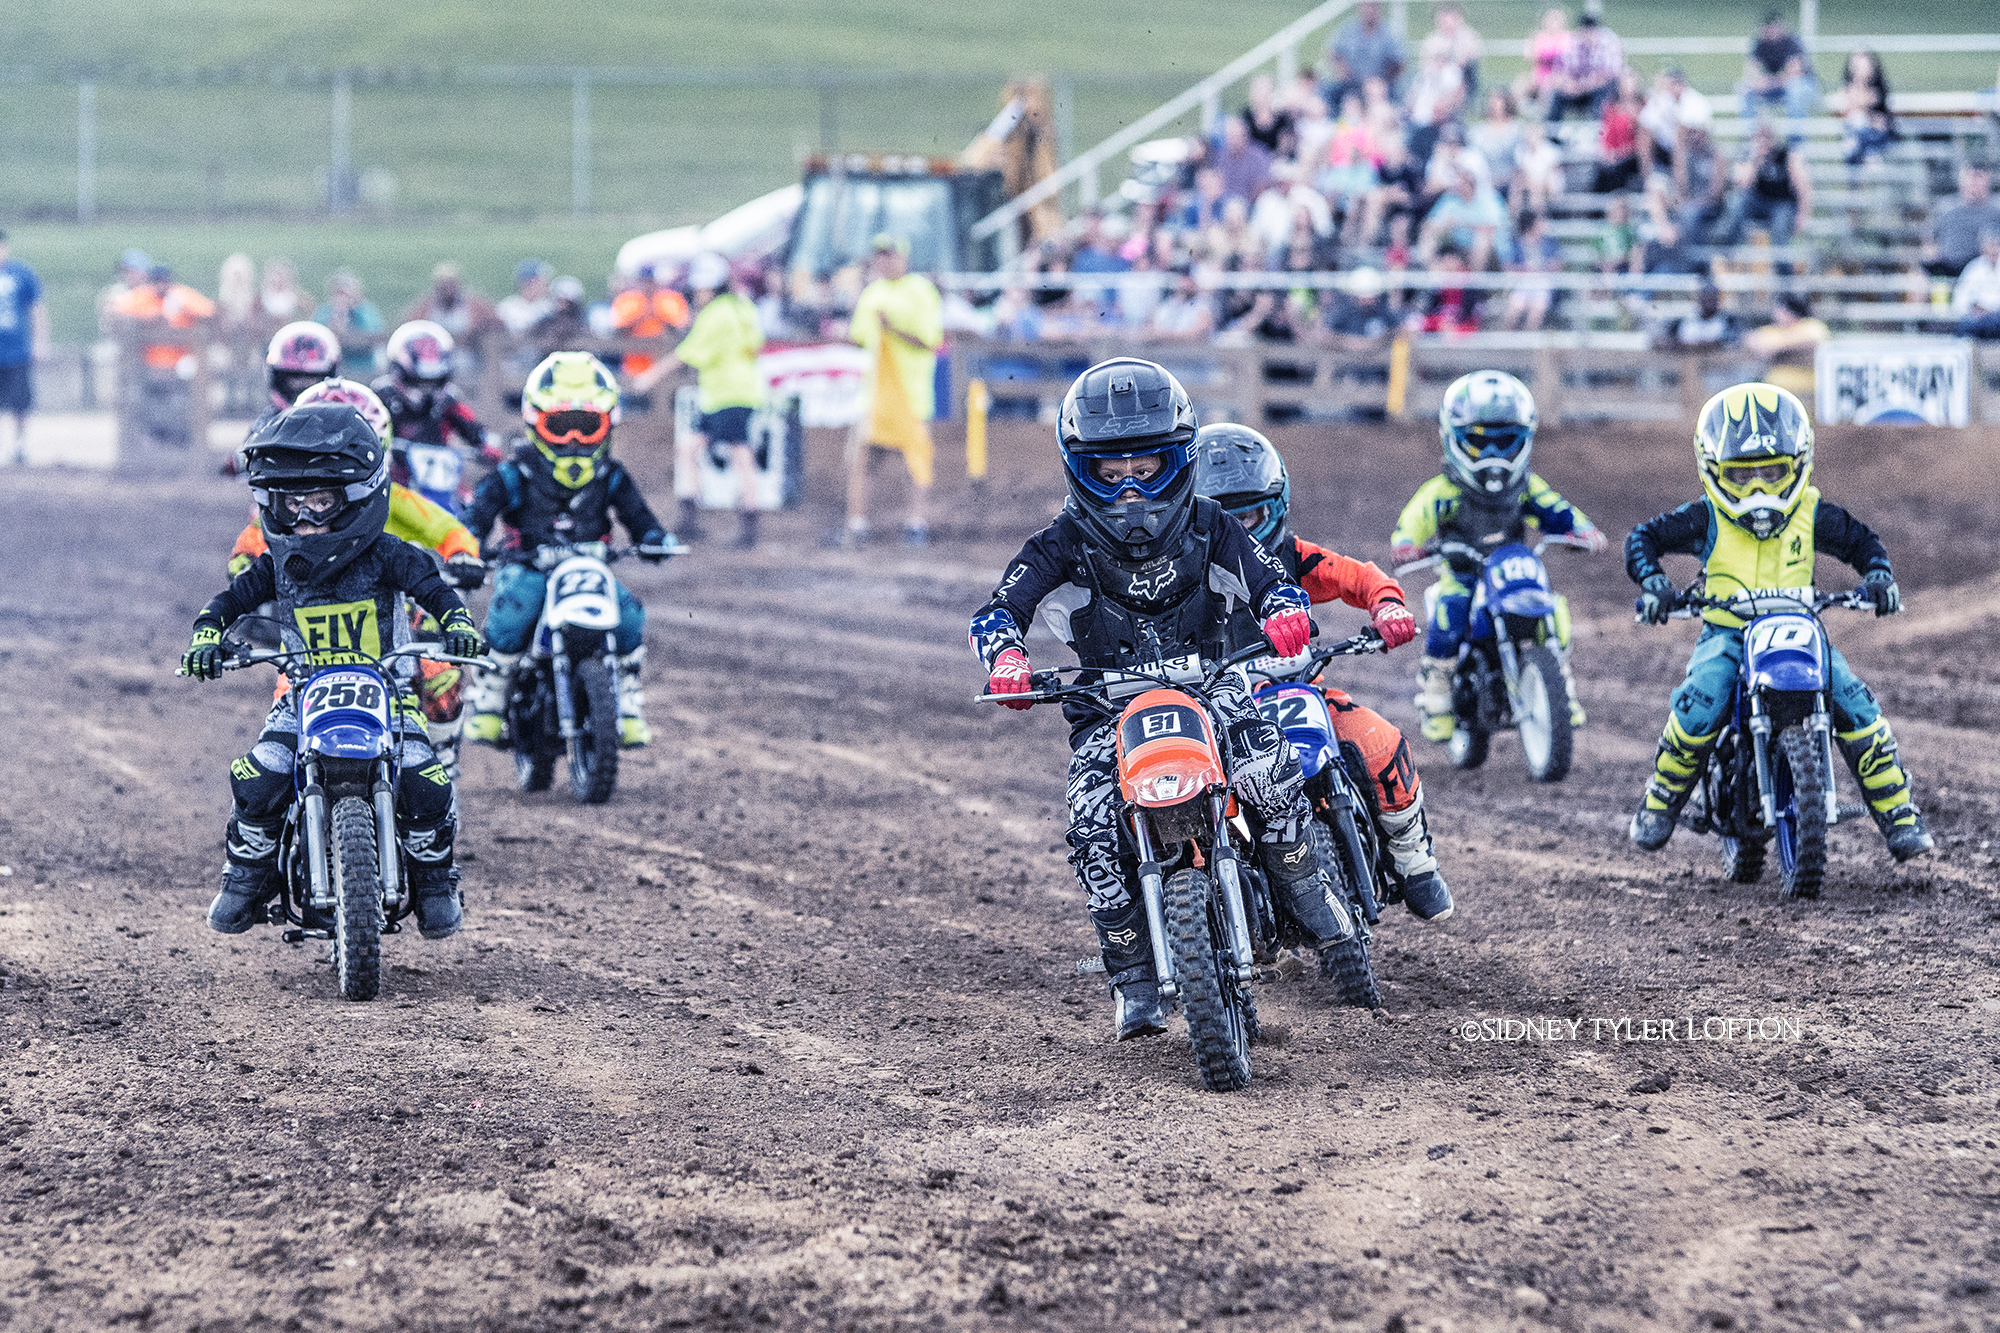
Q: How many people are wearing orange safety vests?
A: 2